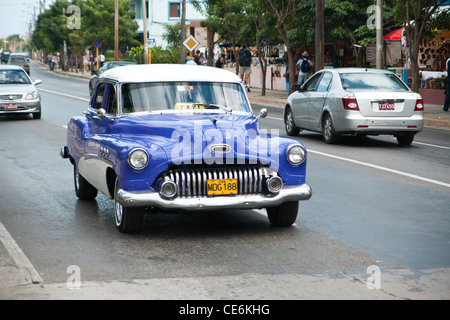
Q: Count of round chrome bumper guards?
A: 2